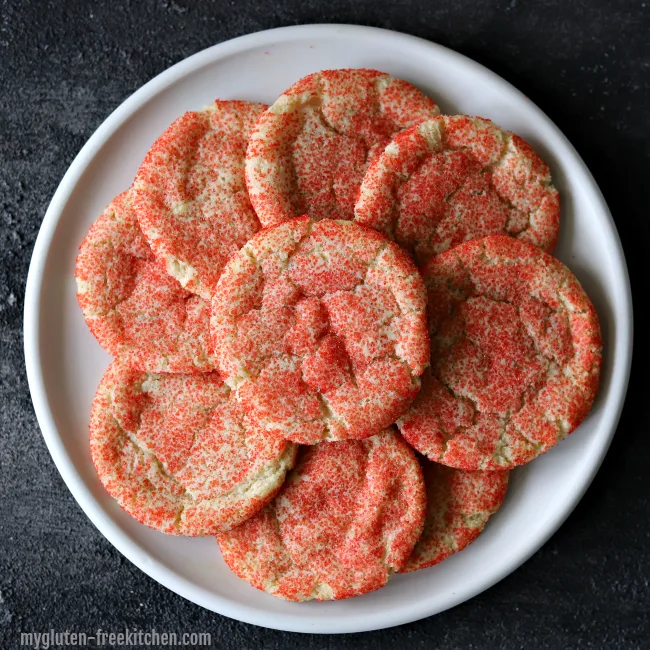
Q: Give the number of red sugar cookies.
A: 9